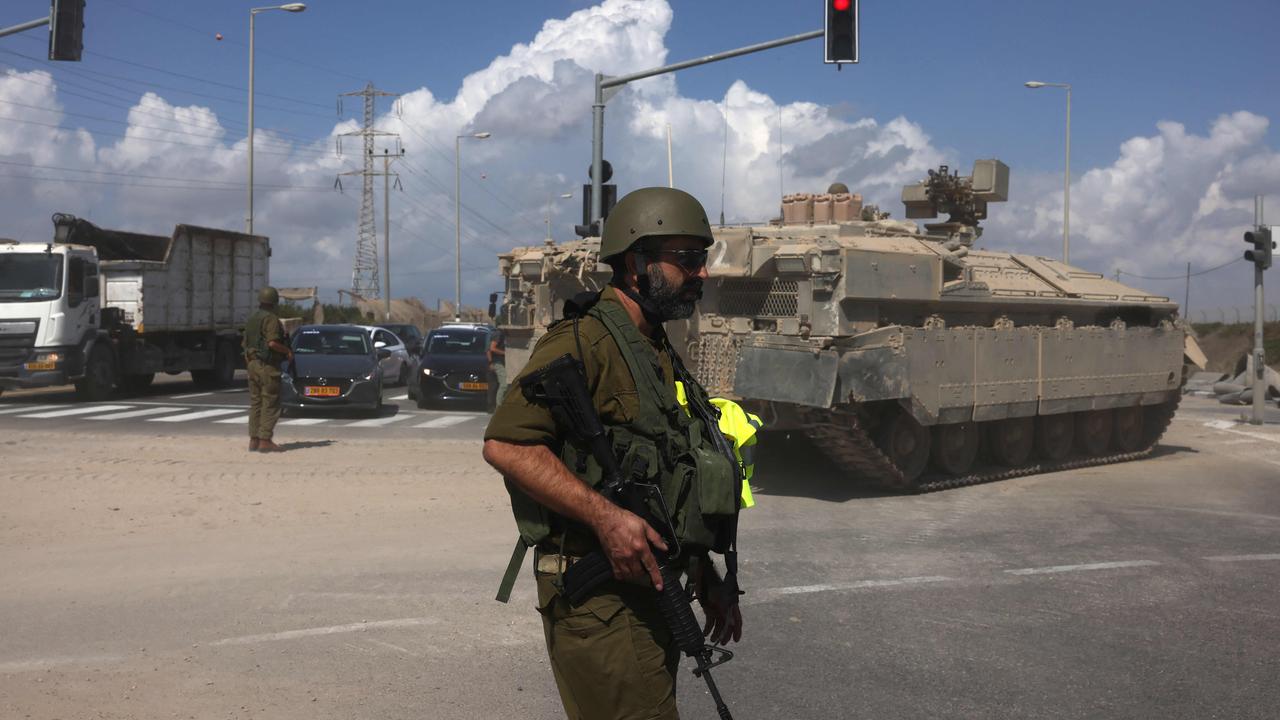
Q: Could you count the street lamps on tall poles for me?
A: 4